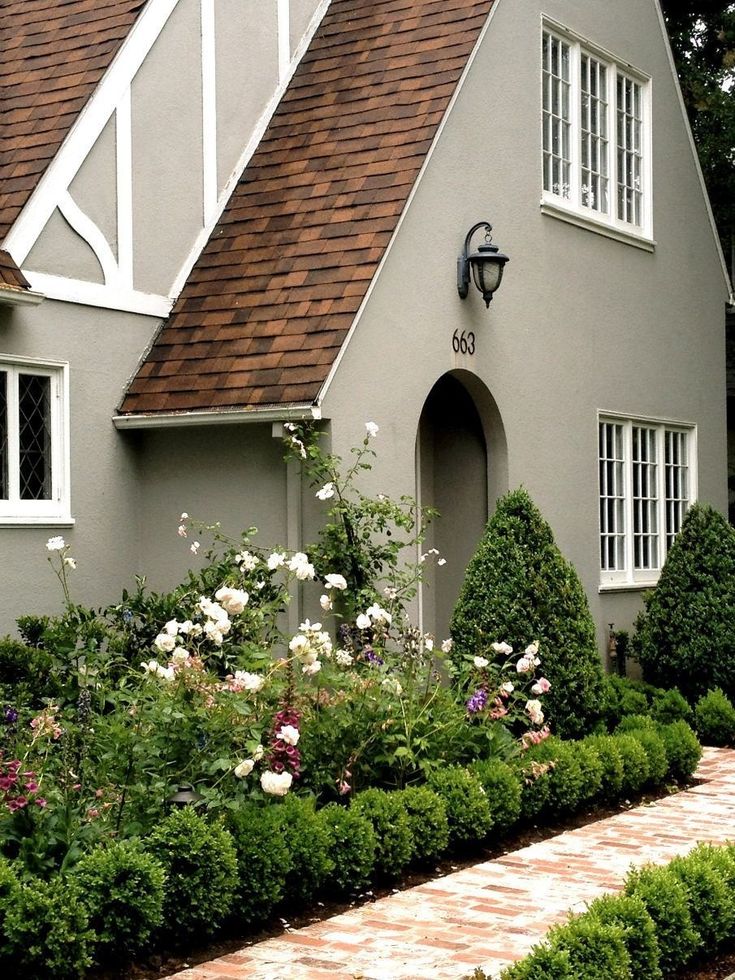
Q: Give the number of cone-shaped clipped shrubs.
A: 2